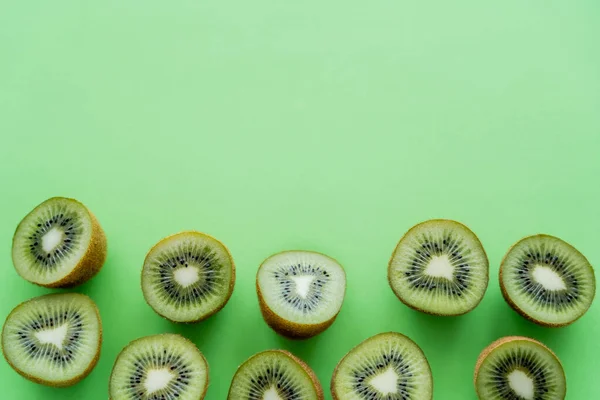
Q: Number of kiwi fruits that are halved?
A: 10